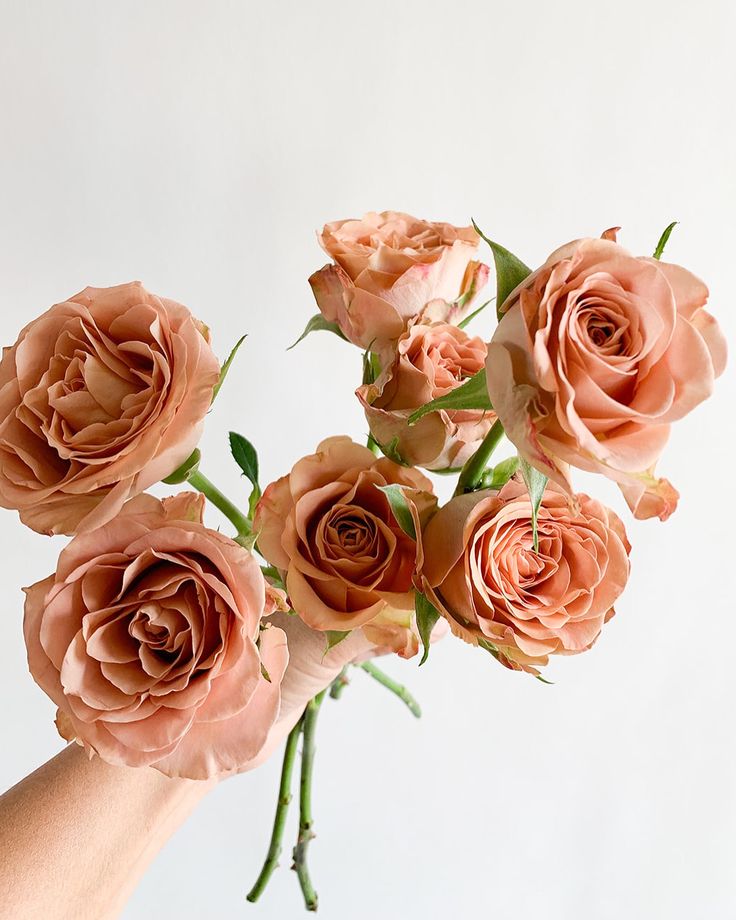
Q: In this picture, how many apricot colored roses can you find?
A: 7